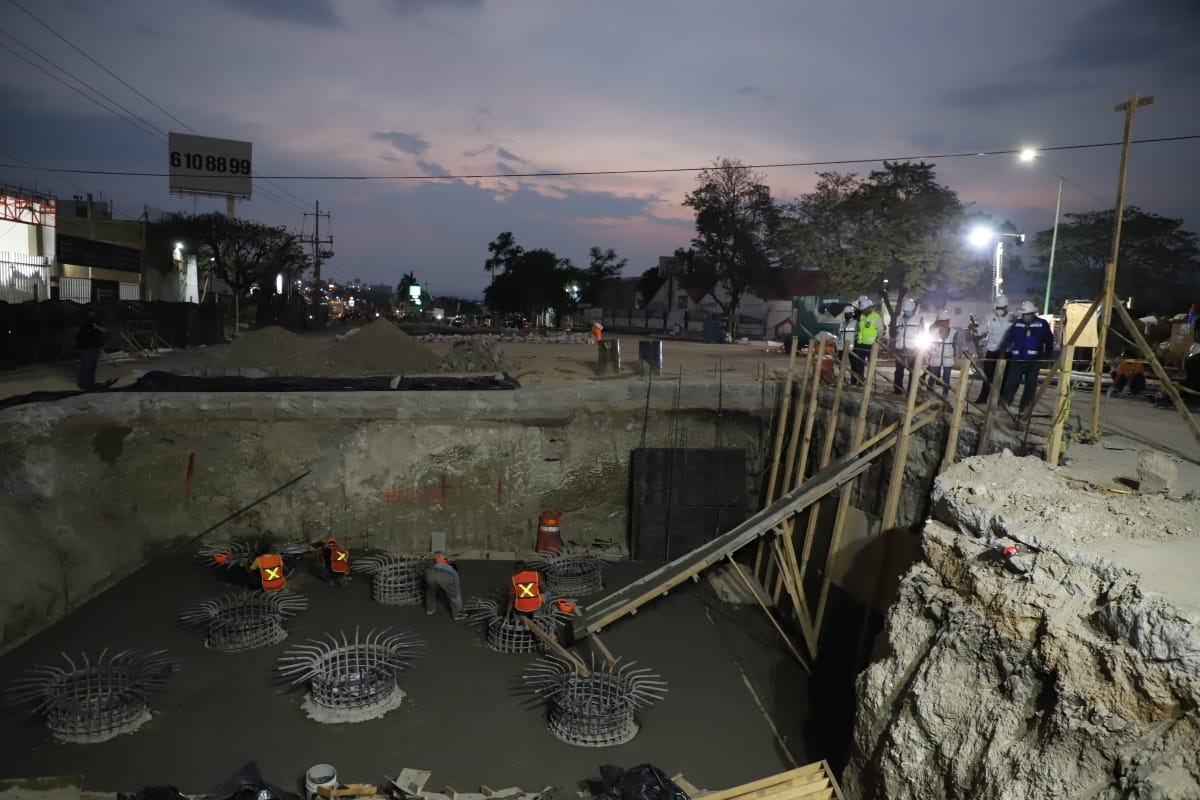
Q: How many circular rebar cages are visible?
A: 8